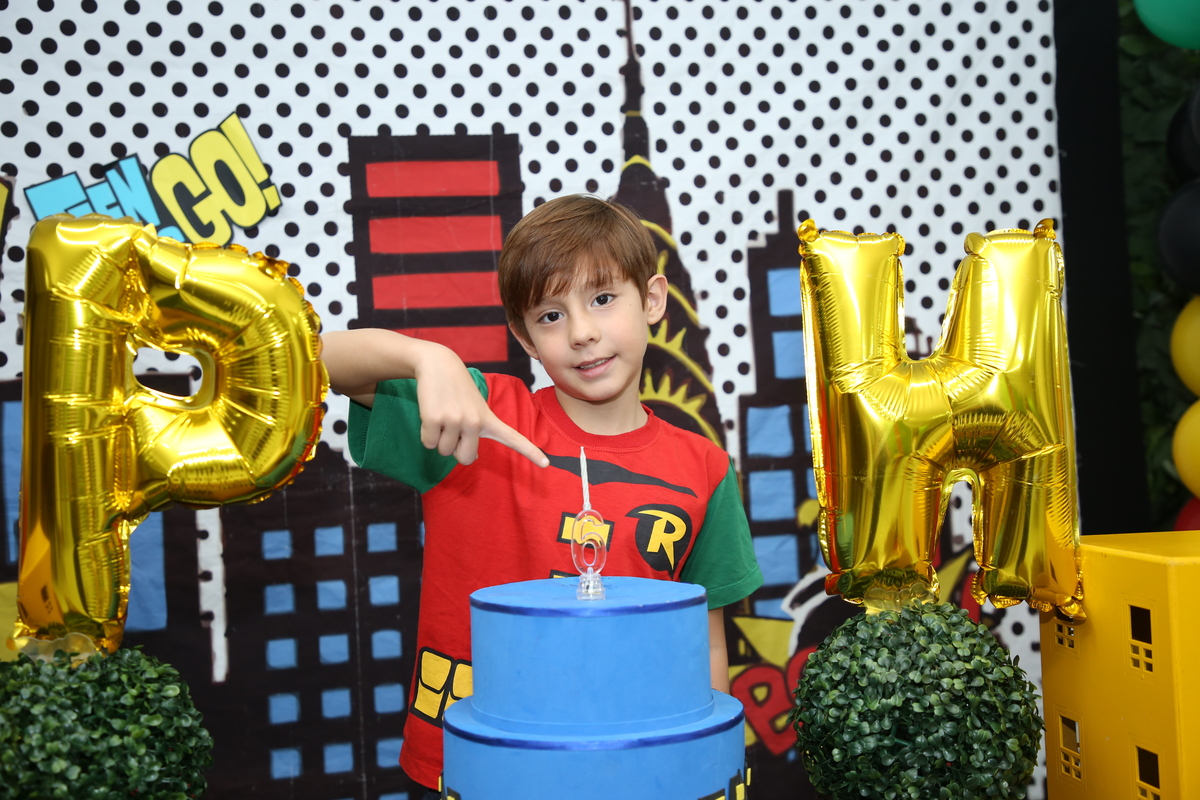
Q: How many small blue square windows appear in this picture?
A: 15